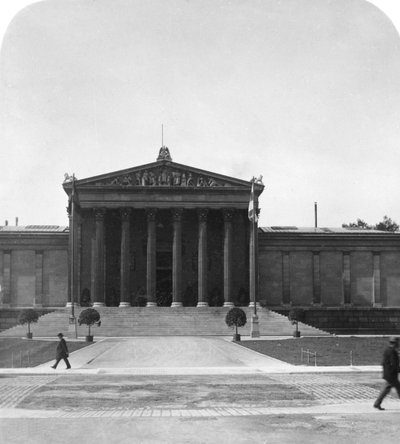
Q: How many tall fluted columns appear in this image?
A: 8